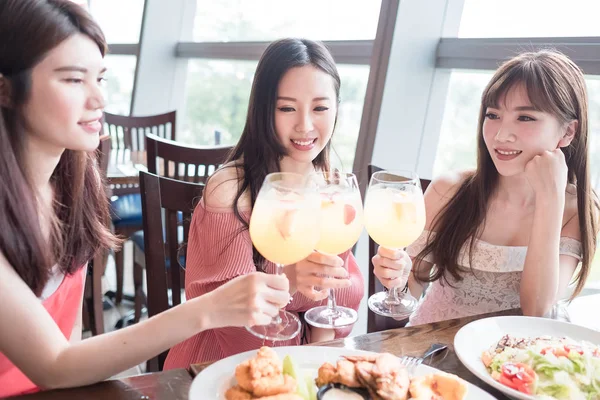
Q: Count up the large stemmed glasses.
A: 3